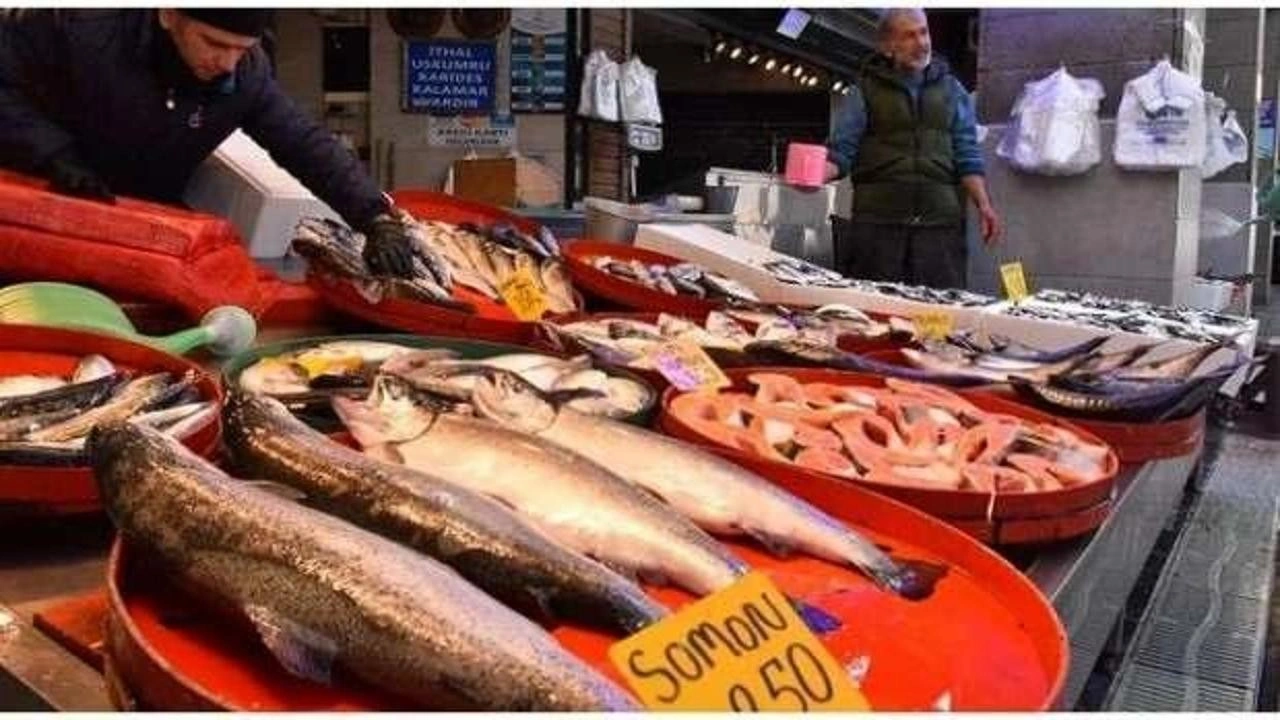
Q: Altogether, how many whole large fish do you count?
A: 4